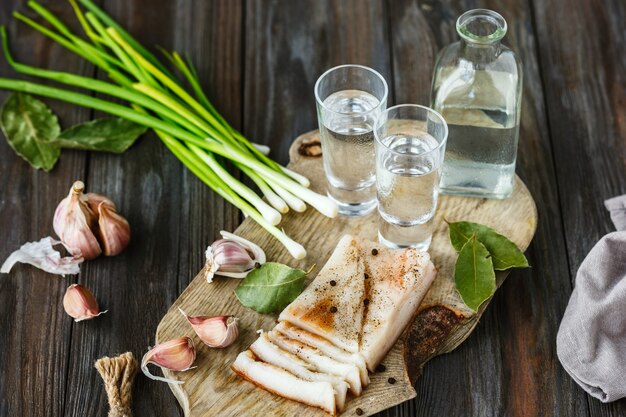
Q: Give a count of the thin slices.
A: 4